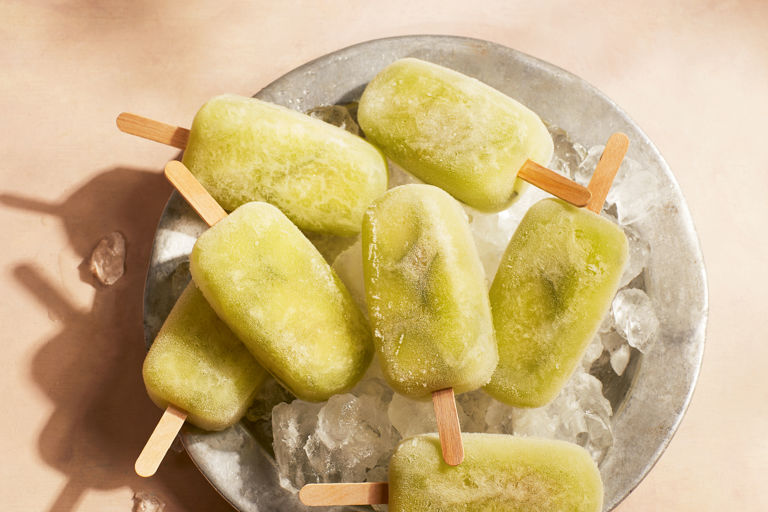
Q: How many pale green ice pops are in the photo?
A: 7